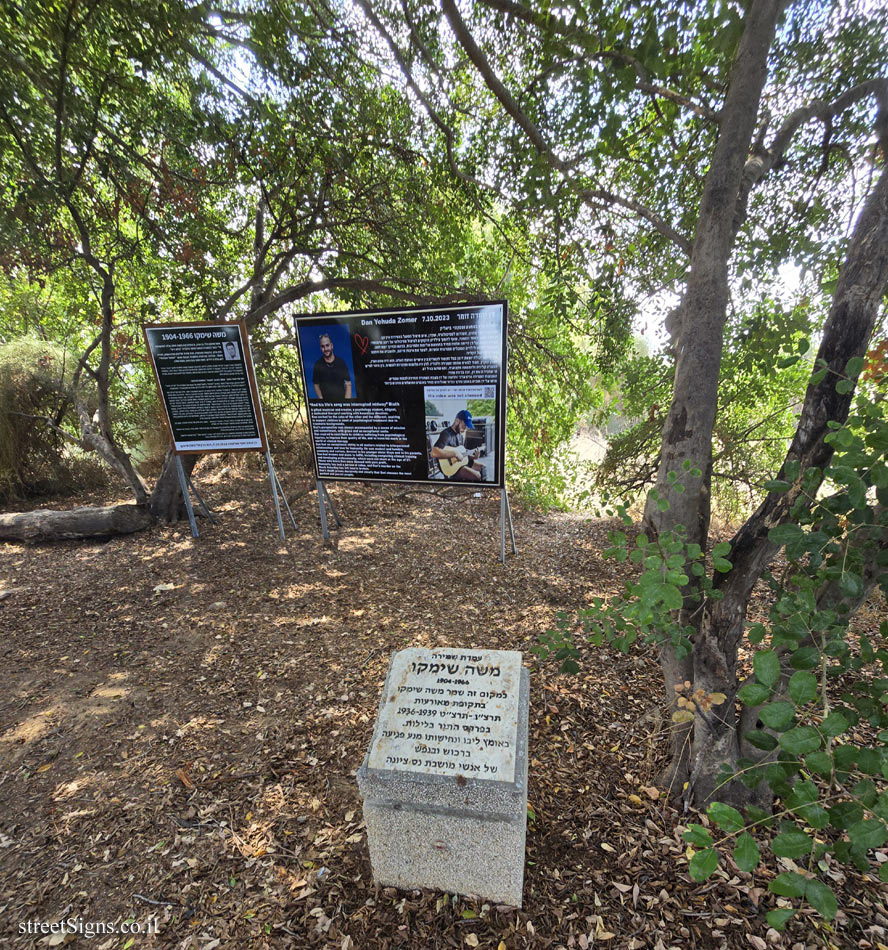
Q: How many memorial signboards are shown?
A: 2